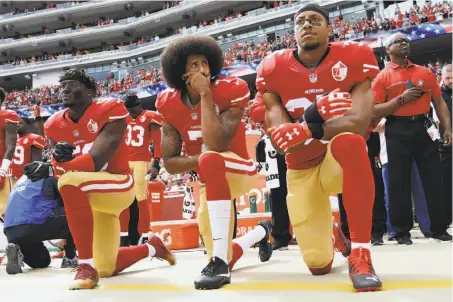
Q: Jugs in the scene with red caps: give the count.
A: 2